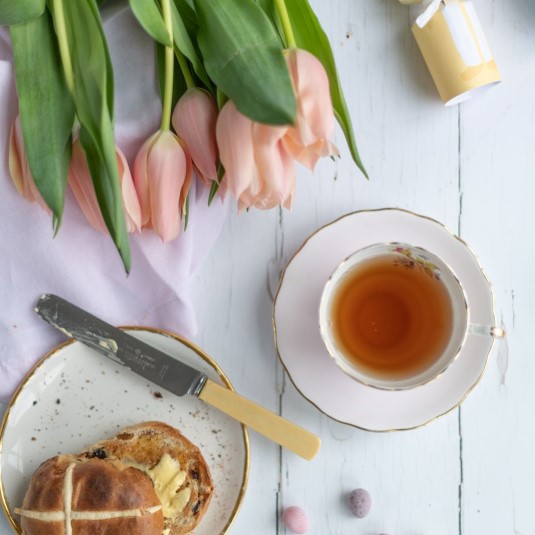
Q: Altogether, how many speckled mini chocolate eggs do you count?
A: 2